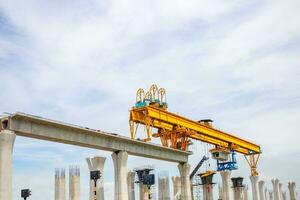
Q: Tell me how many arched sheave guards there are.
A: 4